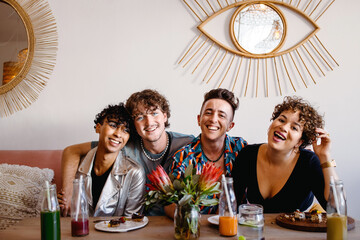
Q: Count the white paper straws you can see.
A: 4